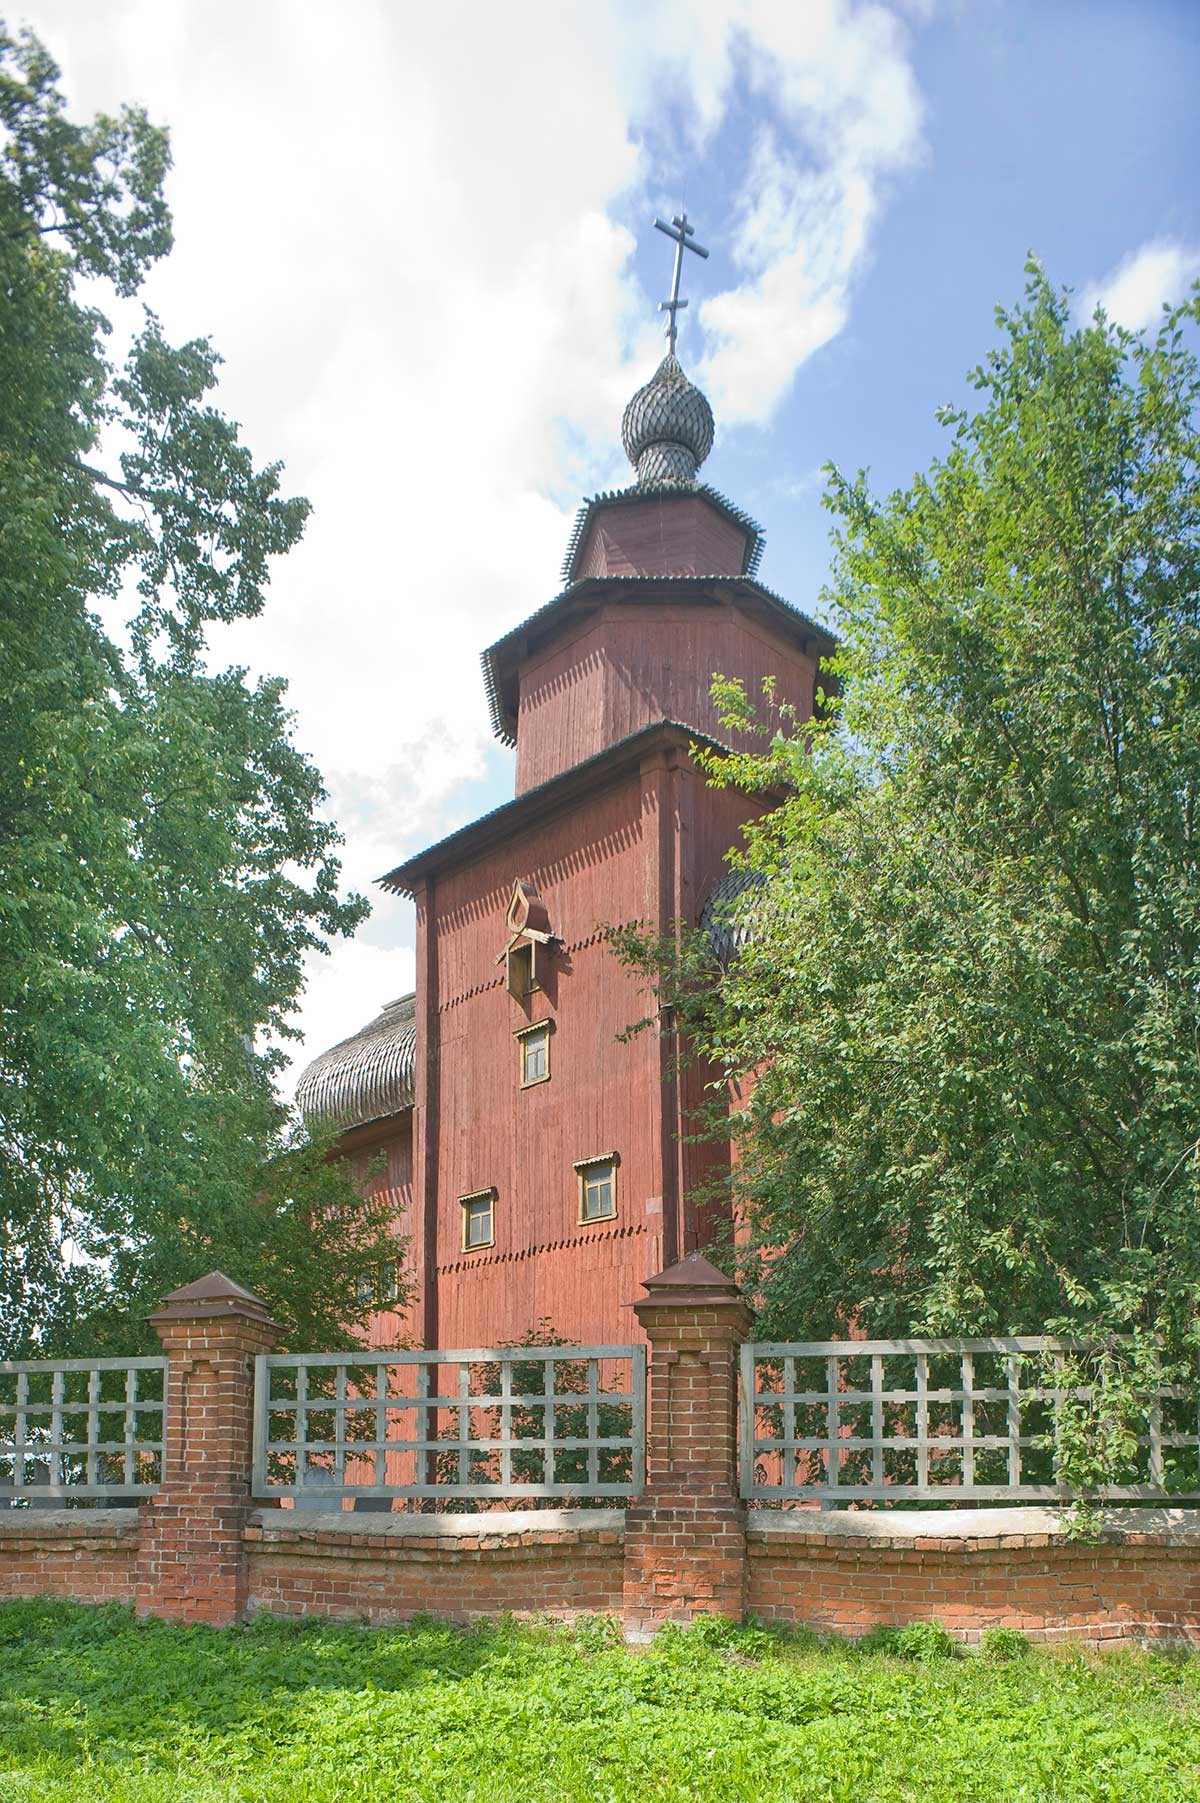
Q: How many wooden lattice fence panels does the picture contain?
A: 3